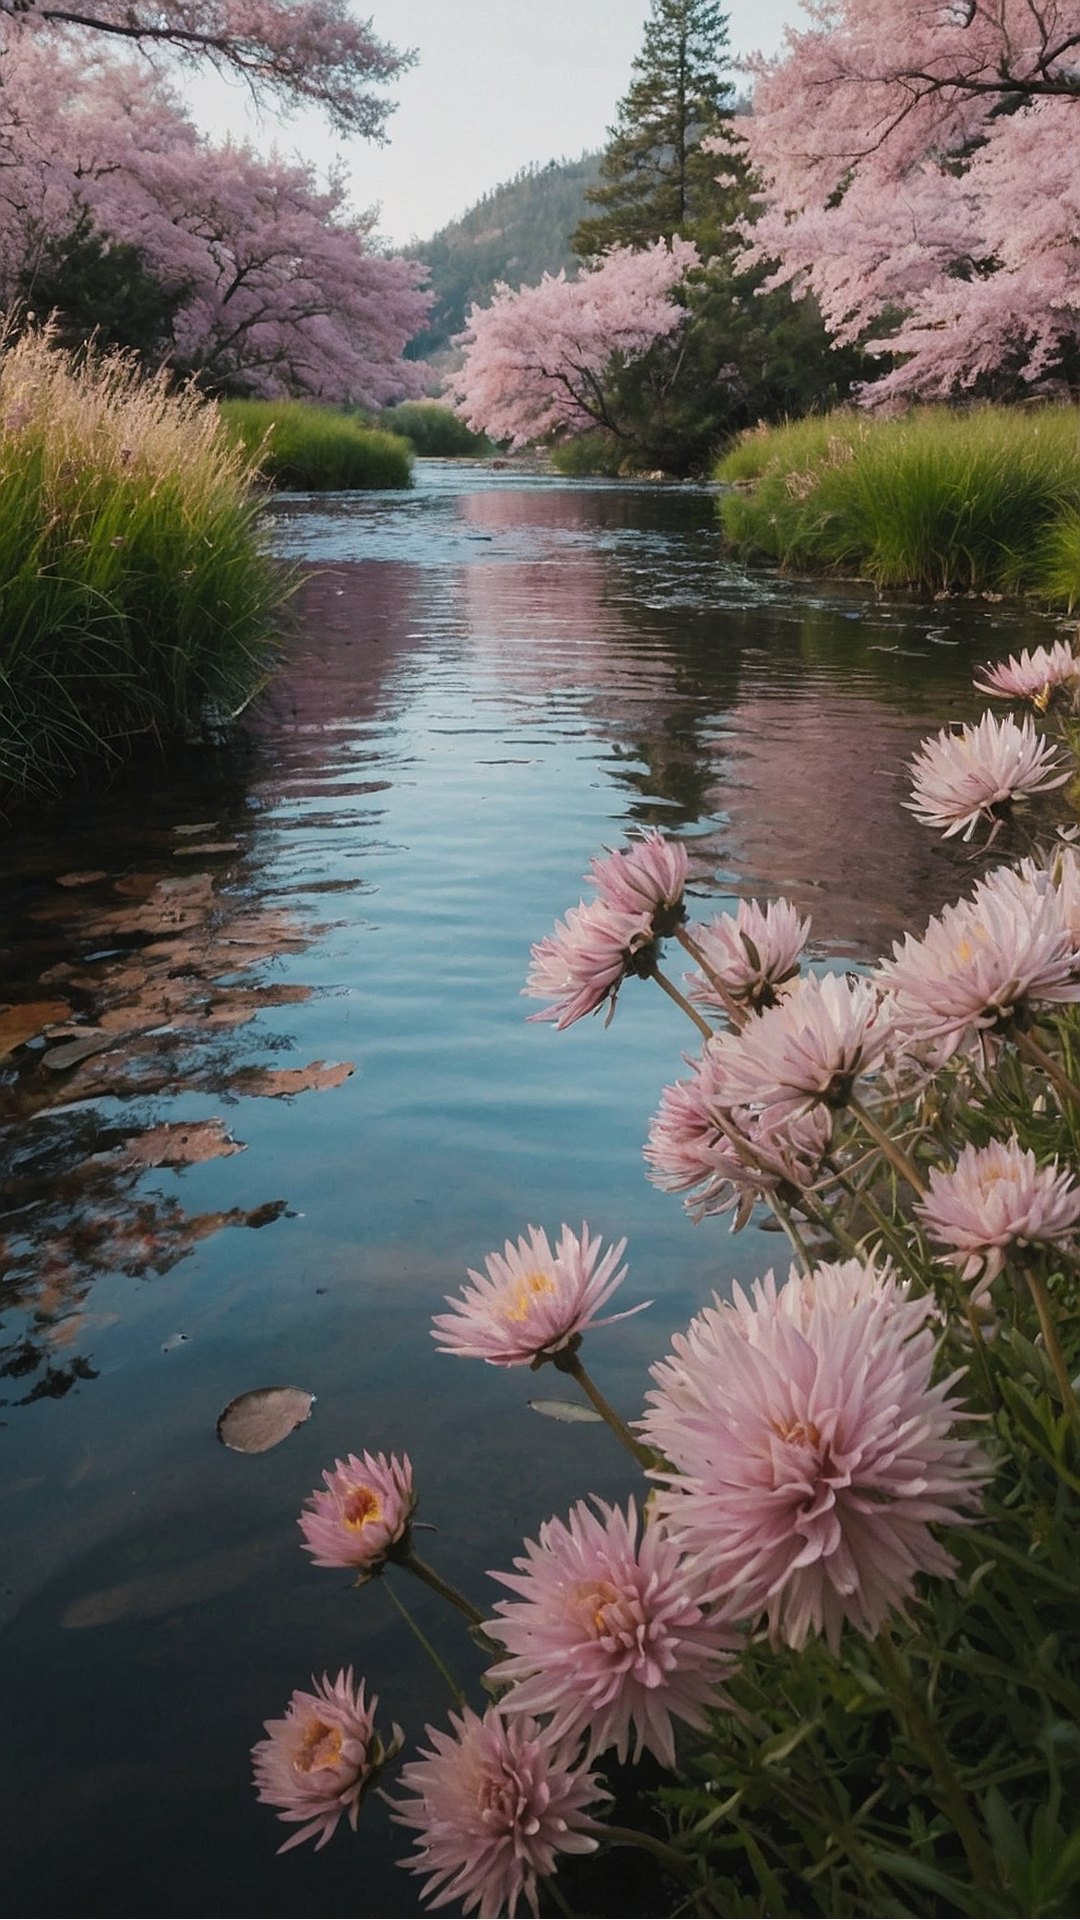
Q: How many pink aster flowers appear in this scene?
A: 15